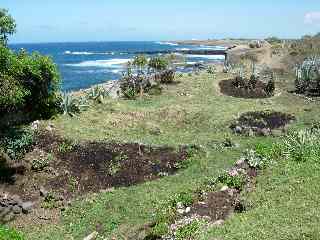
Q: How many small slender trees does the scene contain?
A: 2